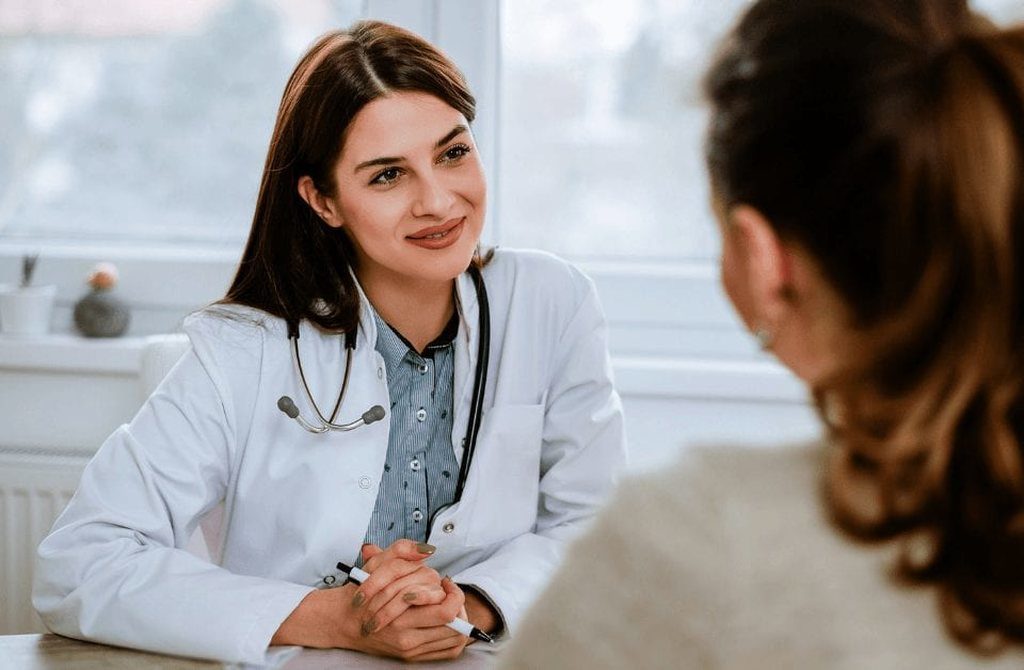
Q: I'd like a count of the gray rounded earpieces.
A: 2